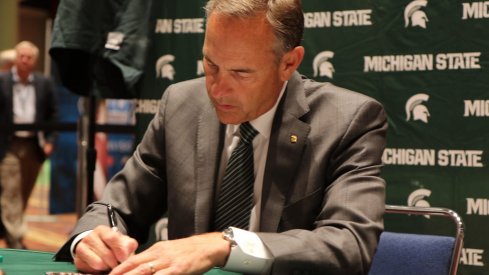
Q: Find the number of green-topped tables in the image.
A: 1